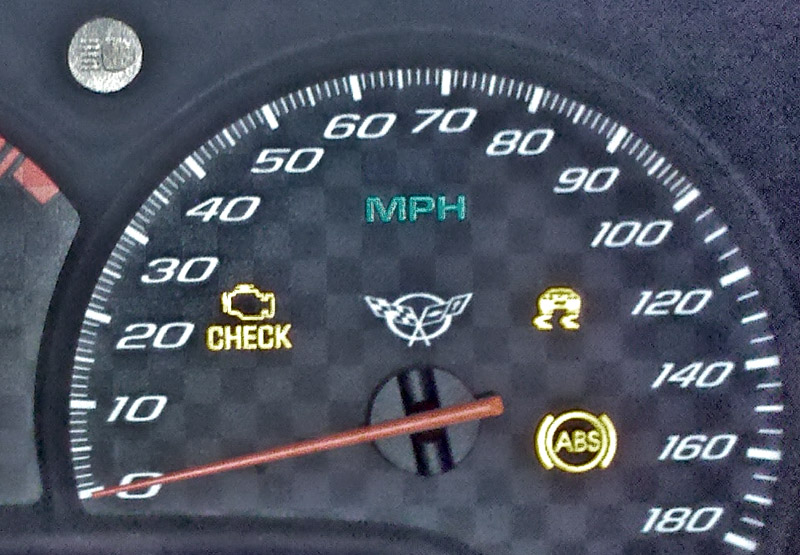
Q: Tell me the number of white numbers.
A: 15